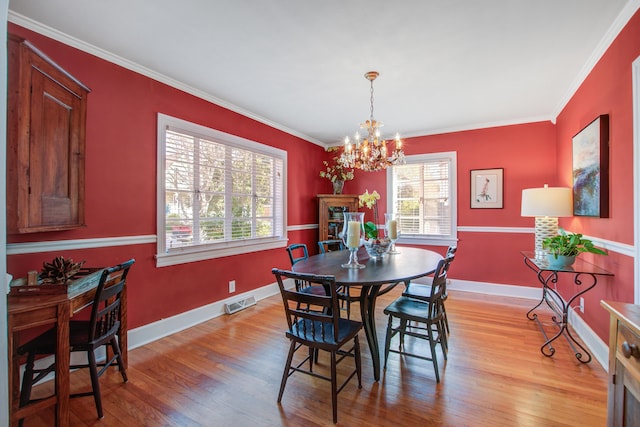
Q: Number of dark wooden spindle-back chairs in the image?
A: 6